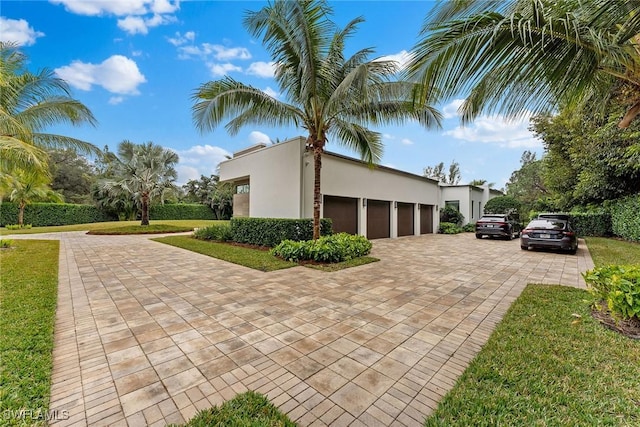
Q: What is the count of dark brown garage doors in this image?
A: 4